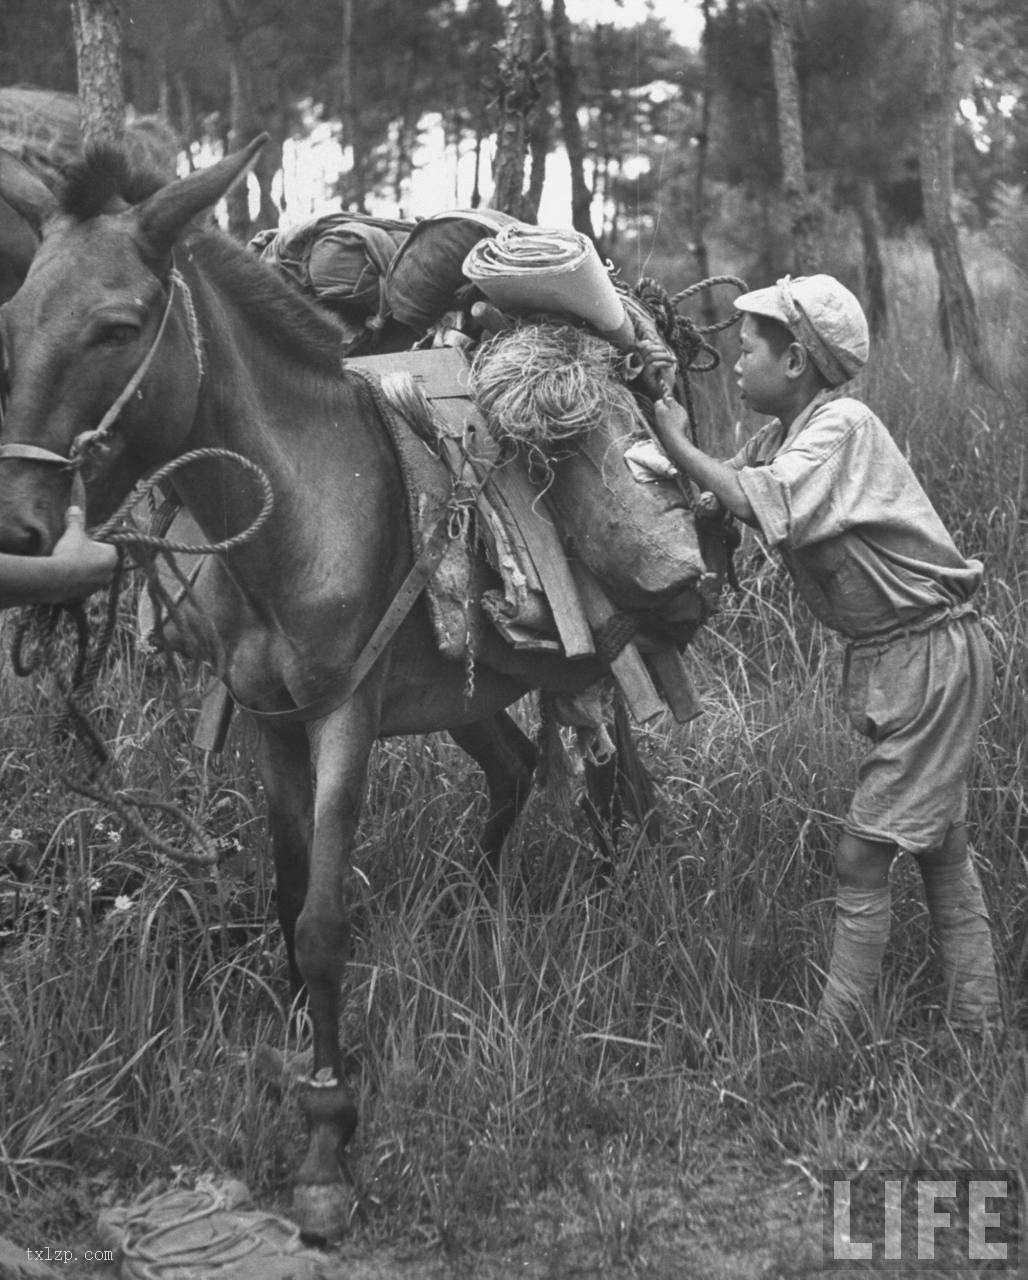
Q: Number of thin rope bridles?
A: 1